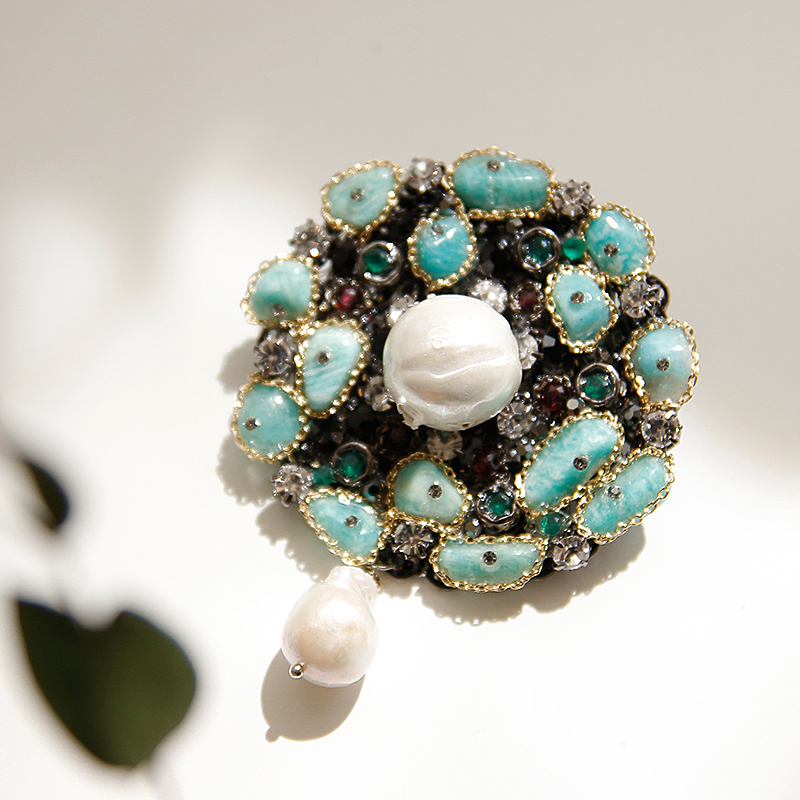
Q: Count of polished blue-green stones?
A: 14